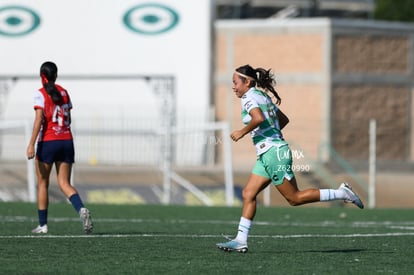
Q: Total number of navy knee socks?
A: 2